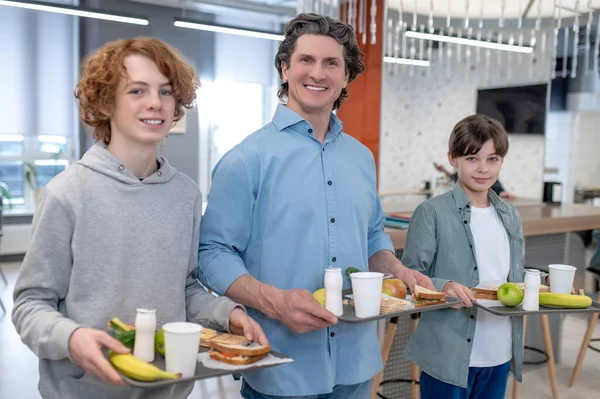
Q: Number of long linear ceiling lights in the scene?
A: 4